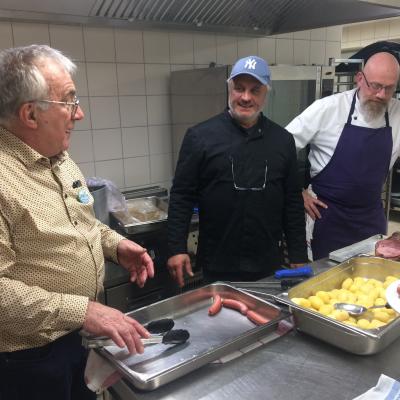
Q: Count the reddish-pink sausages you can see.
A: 3